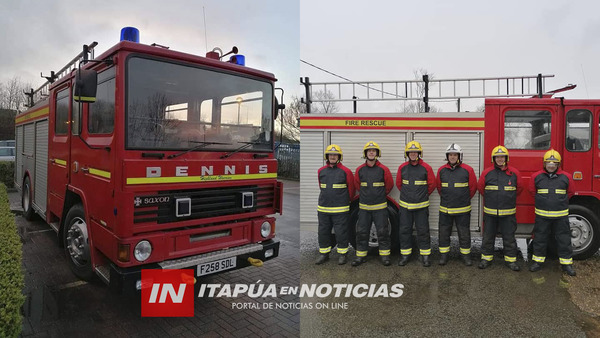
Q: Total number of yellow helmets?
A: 5